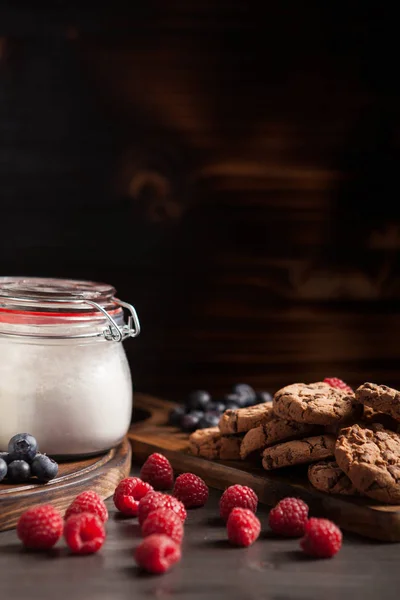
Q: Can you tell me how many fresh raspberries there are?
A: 14